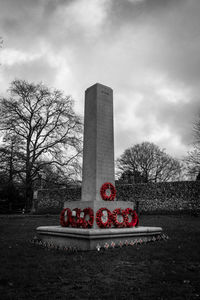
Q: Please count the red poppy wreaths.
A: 7